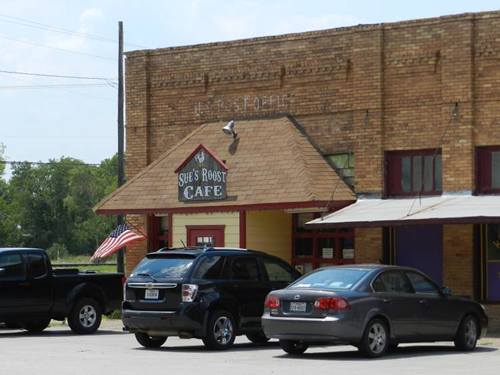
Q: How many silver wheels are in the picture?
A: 4